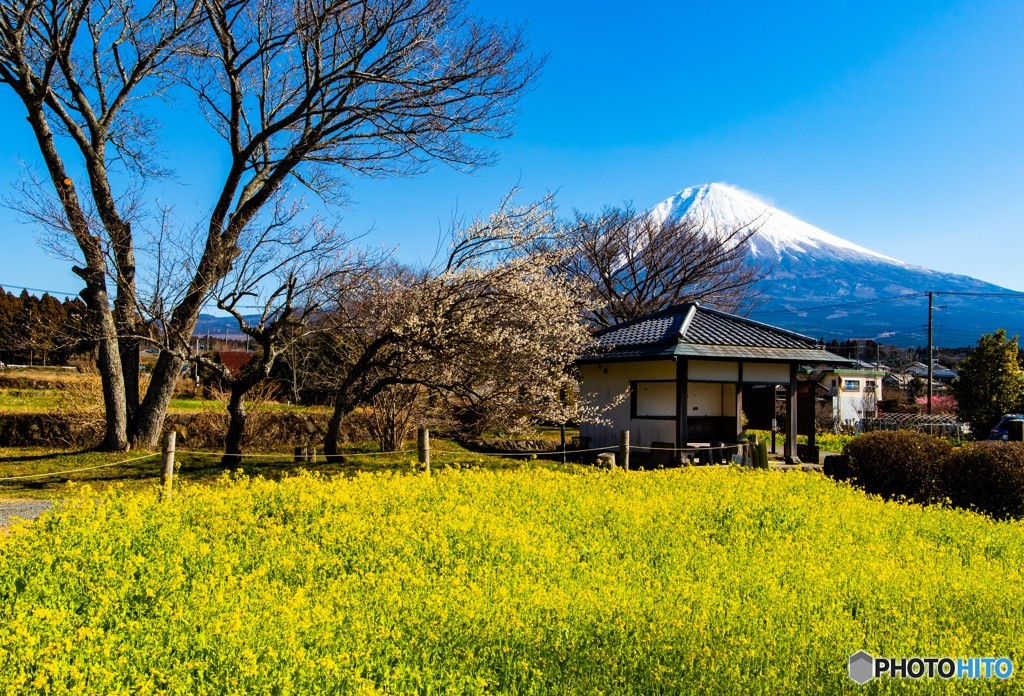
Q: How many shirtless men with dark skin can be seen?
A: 0